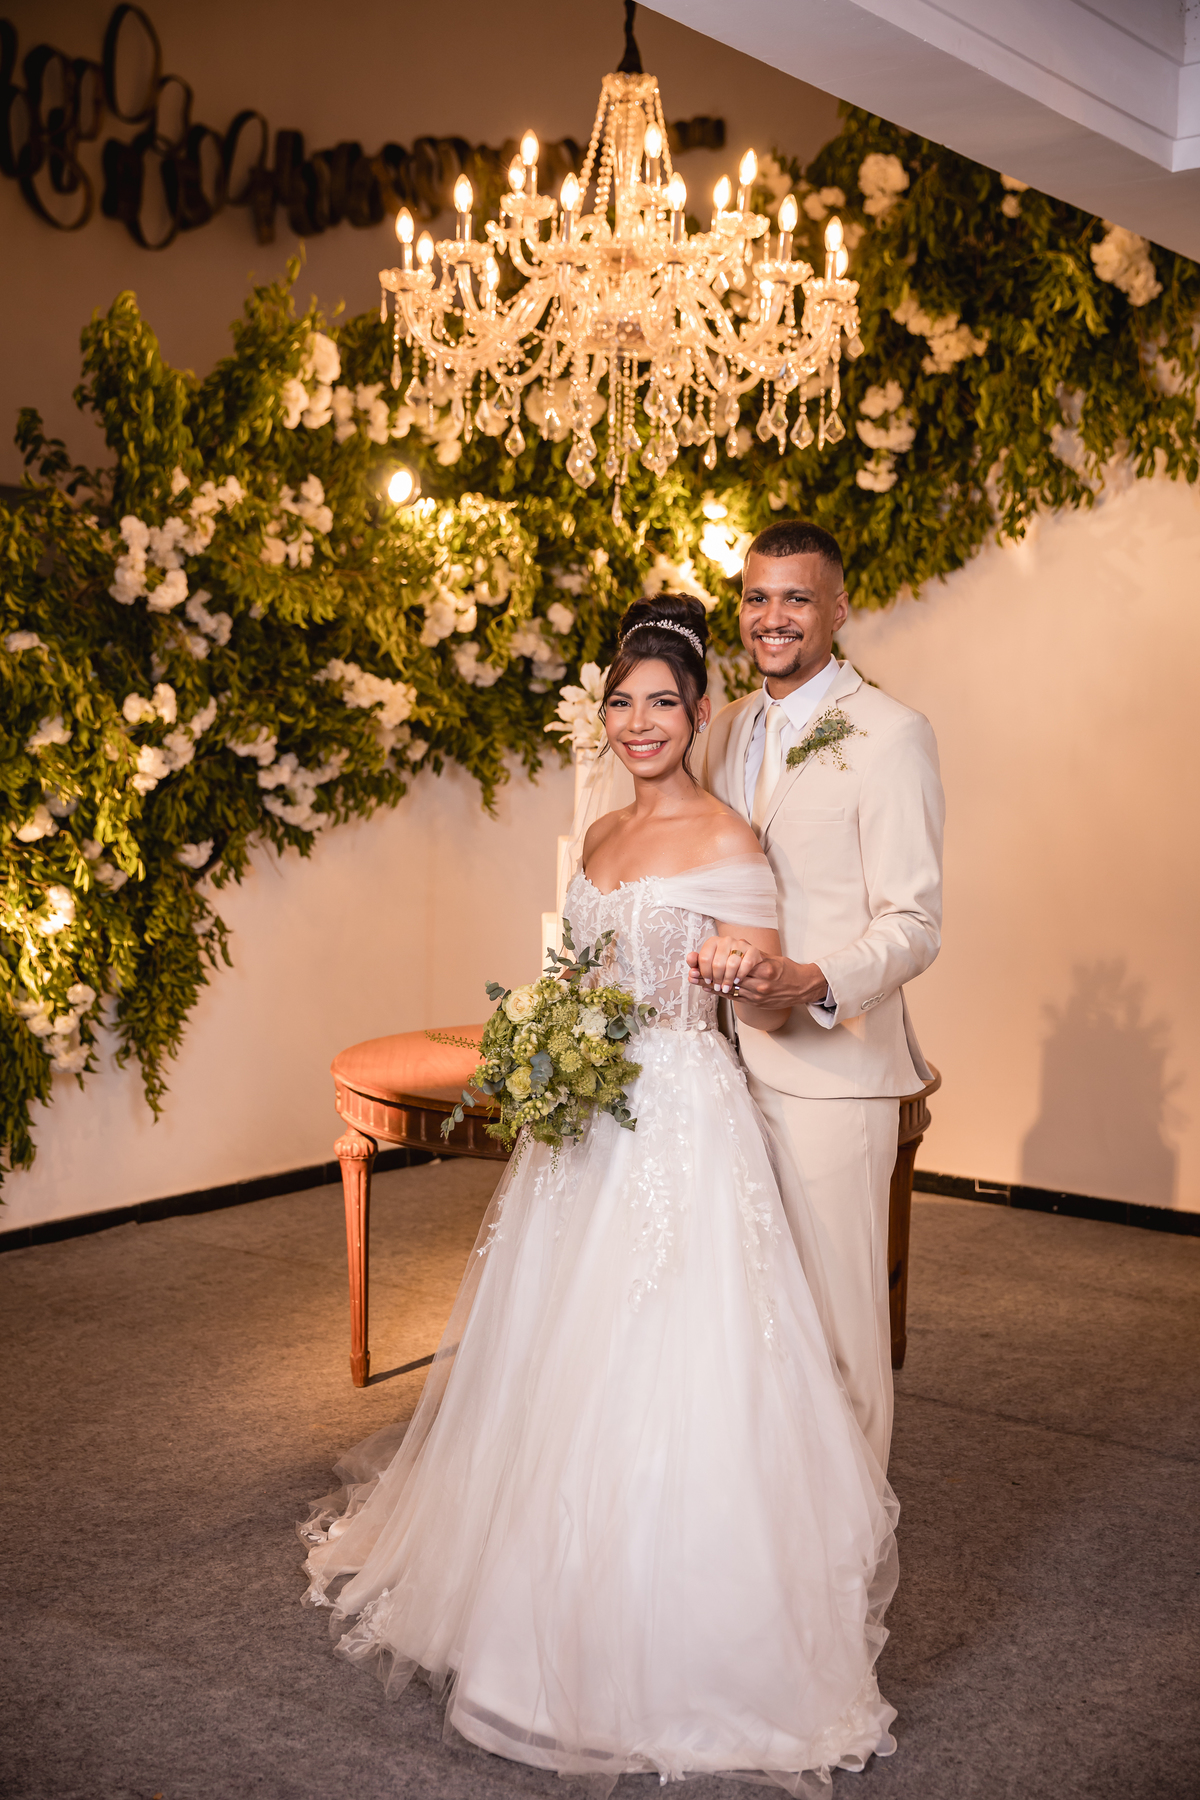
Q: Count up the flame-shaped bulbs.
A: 15